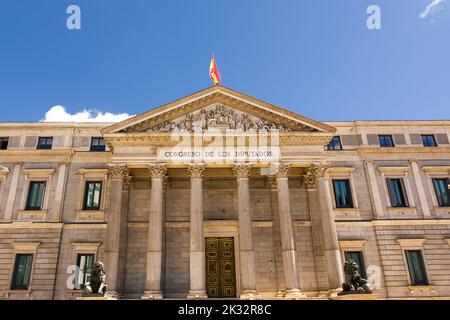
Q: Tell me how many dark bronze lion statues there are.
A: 2